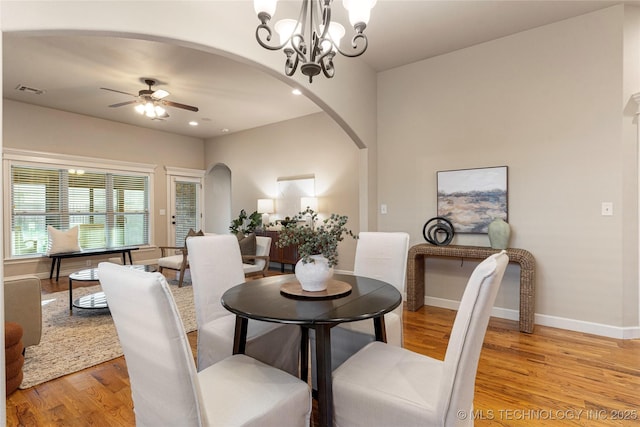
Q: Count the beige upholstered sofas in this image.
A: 1